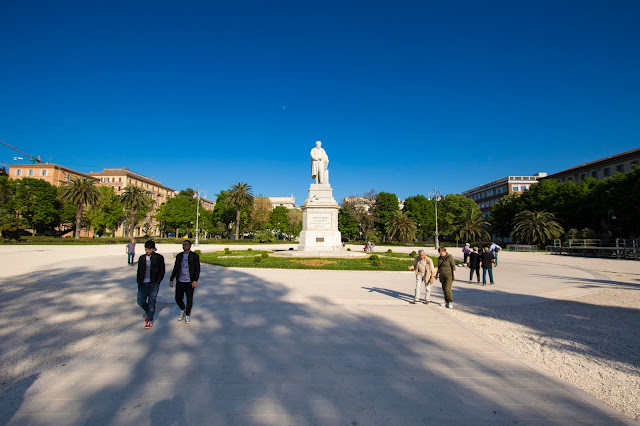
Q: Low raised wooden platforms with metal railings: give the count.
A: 1